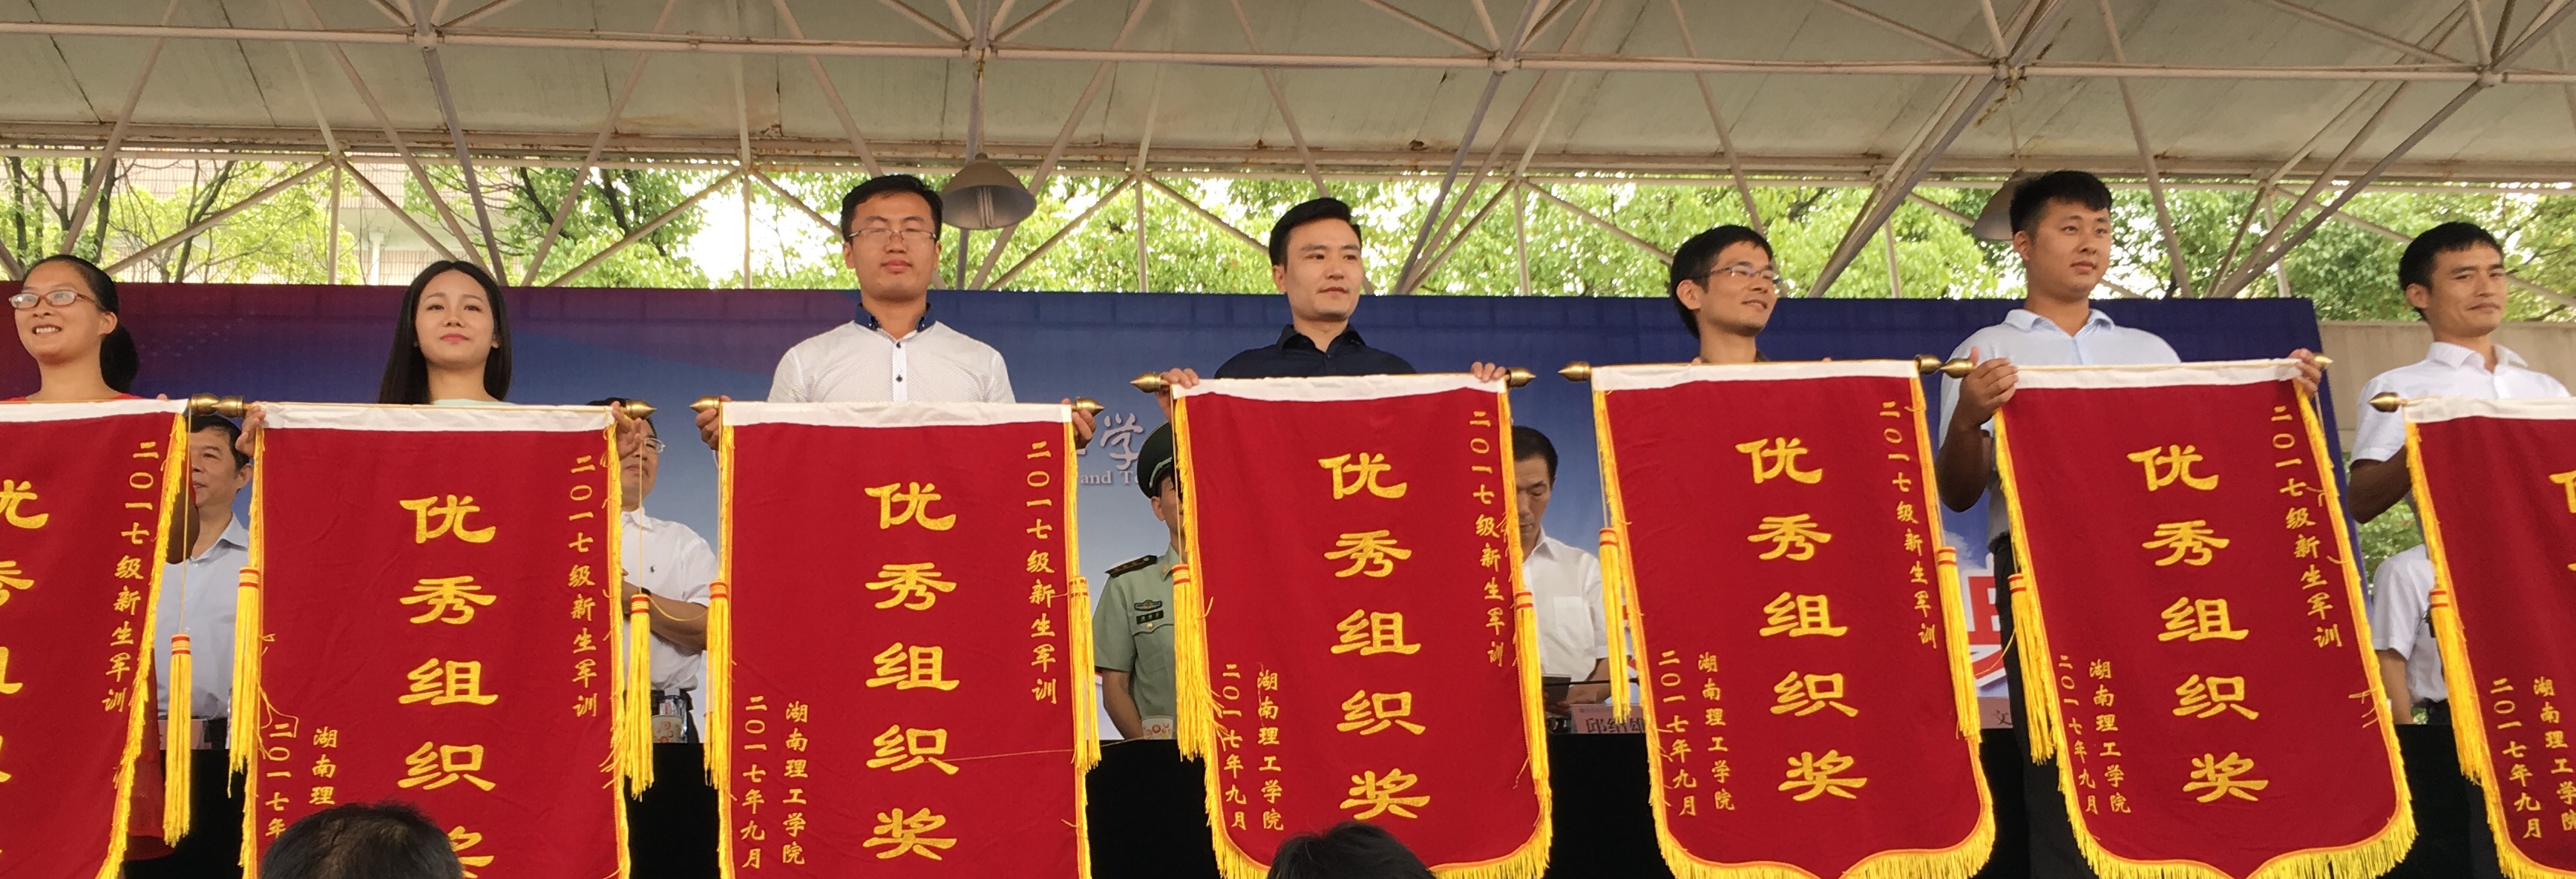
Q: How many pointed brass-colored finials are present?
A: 12